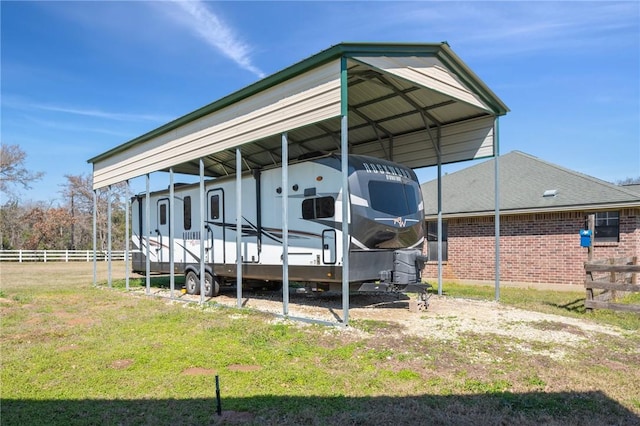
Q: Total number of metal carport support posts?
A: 11